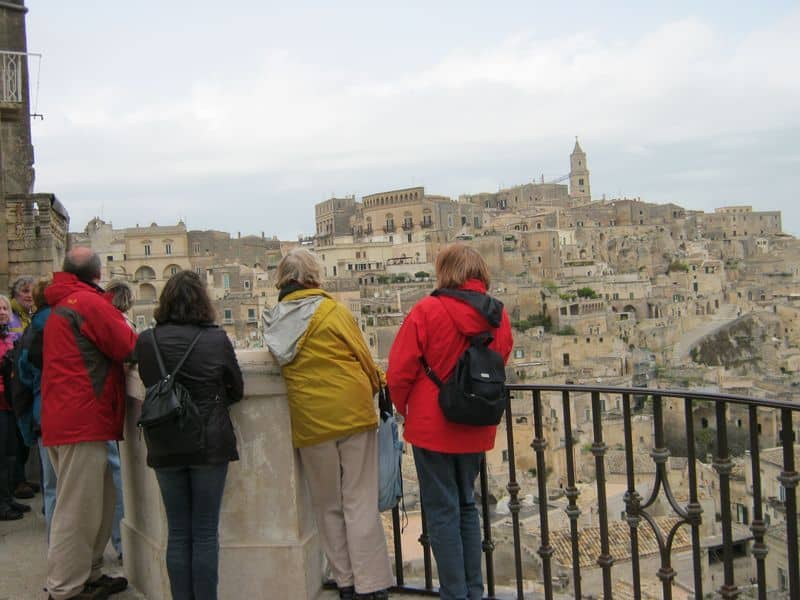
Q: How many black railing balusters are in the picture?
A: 13